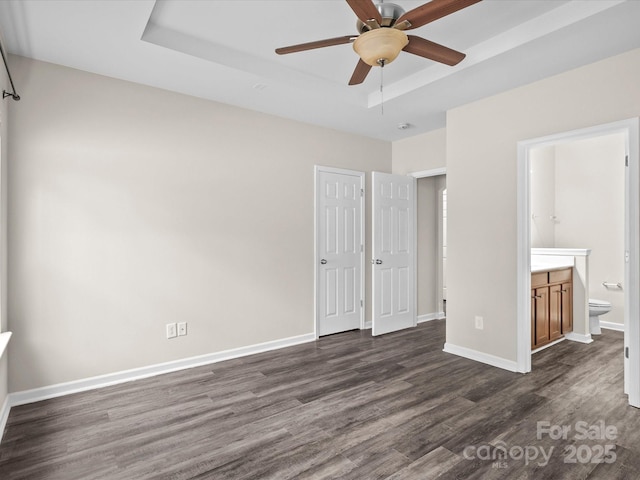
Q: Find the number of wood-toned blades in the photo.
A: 5